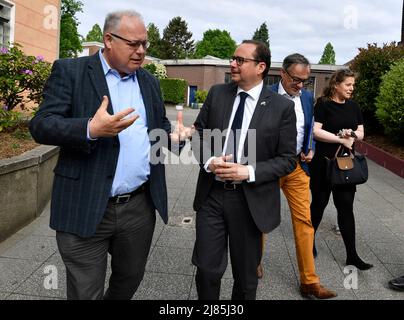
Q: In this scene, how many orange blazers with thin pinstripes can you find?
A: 0